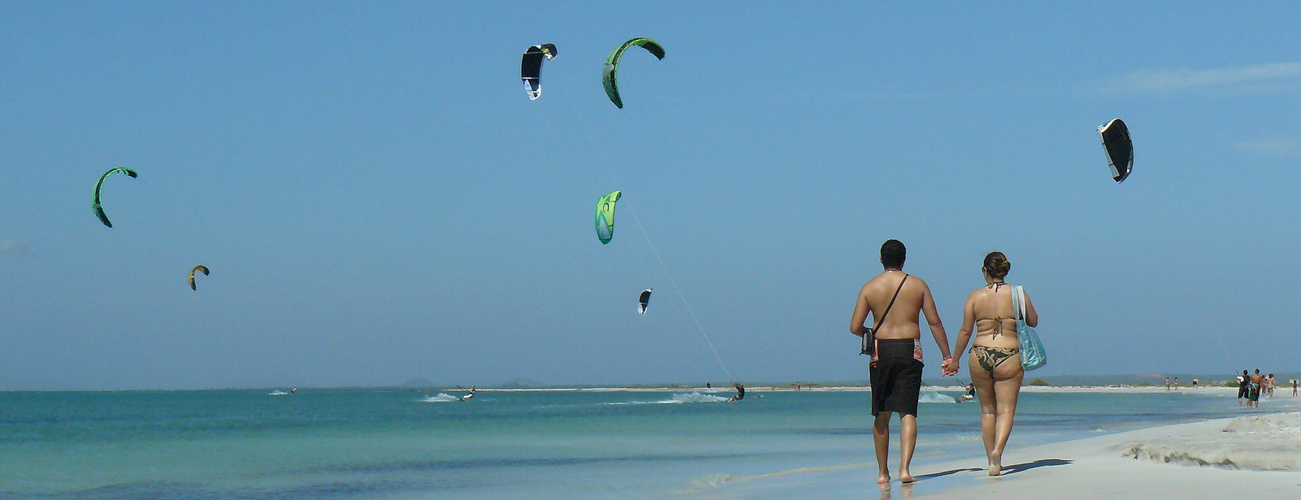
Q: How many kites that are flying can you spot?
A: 7